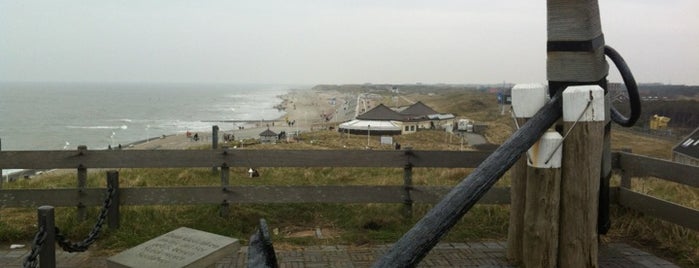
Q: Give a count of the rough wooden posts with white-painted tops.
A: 3